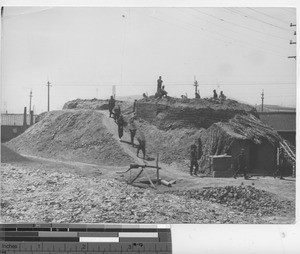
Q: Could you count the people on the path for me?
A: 5